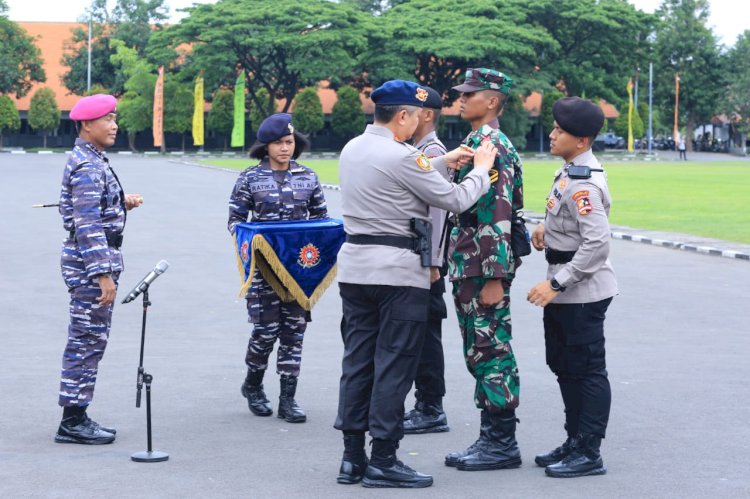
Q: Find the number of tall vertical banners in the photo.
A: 5